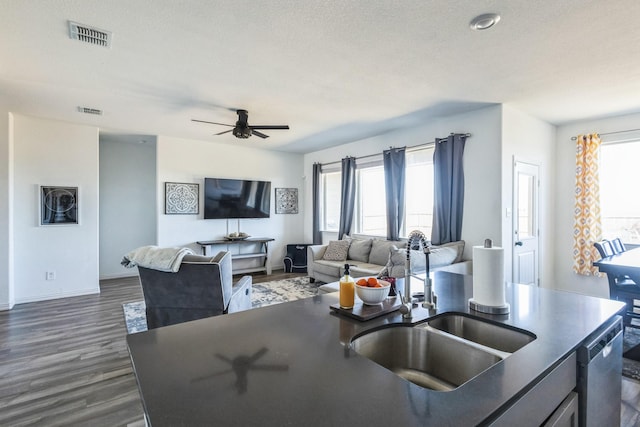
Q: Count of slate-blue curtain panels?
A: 4